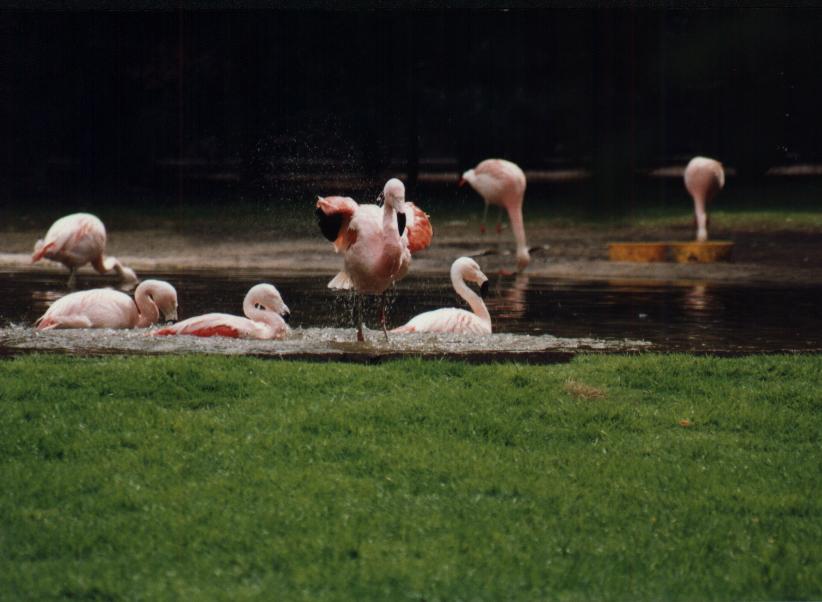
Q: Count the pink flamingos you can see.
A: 7